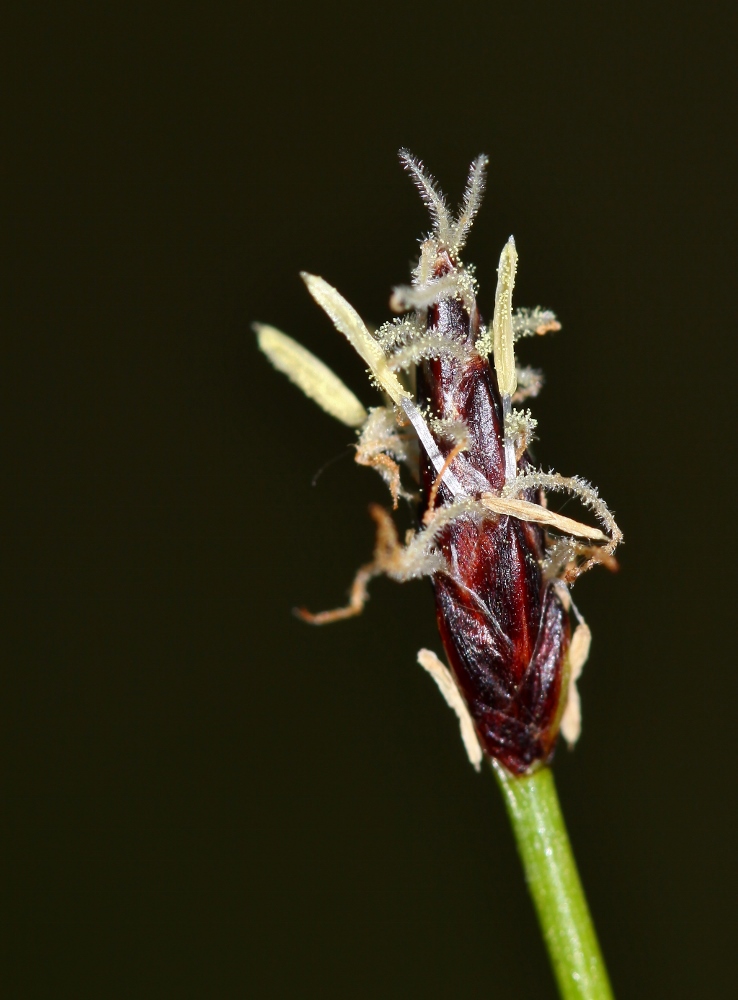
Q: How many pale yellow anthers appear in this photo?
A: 3